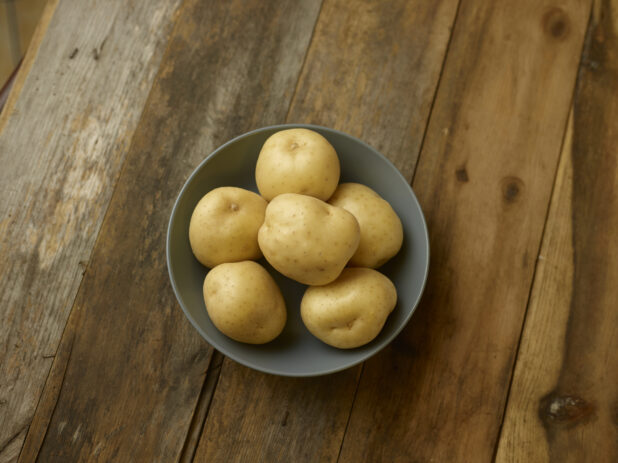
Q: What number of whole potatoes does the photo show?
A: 6